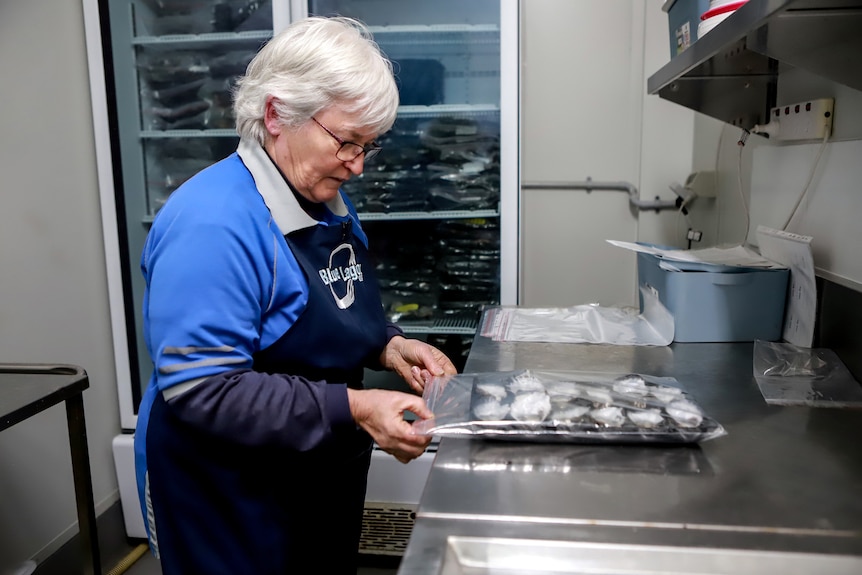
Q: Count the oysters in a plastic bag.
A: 12